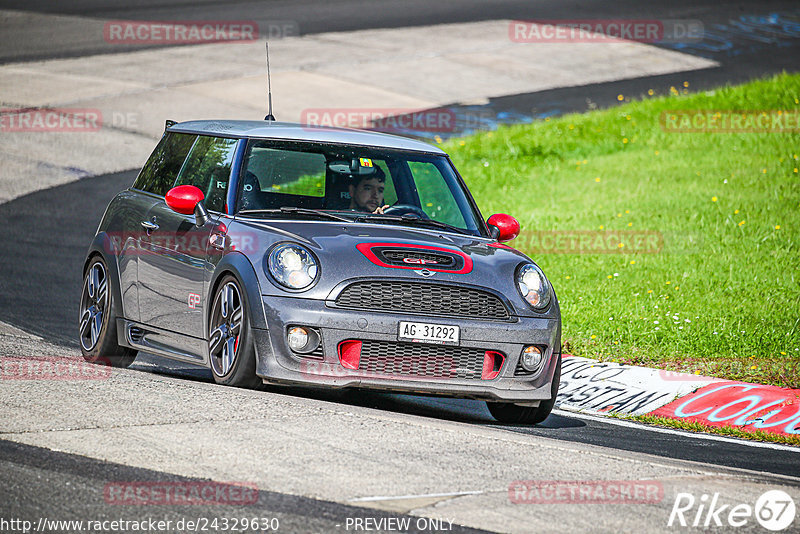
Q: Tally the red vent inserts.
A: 2